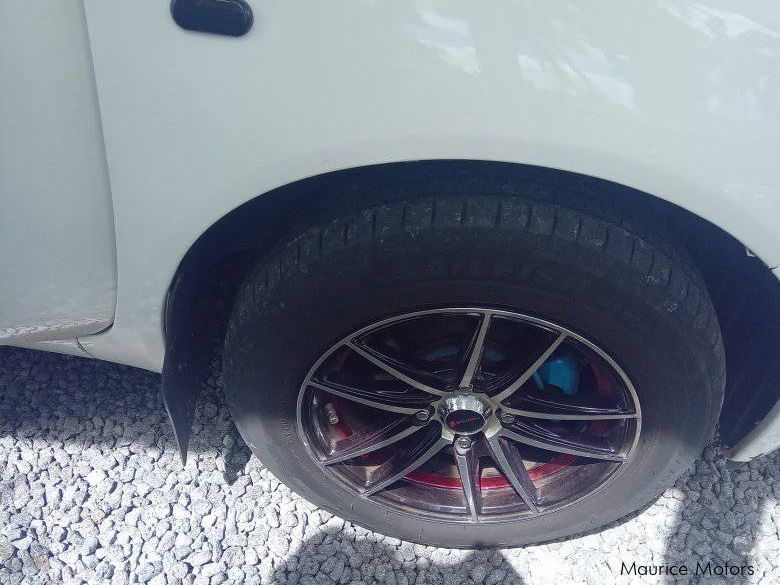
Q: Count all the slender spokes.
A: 10